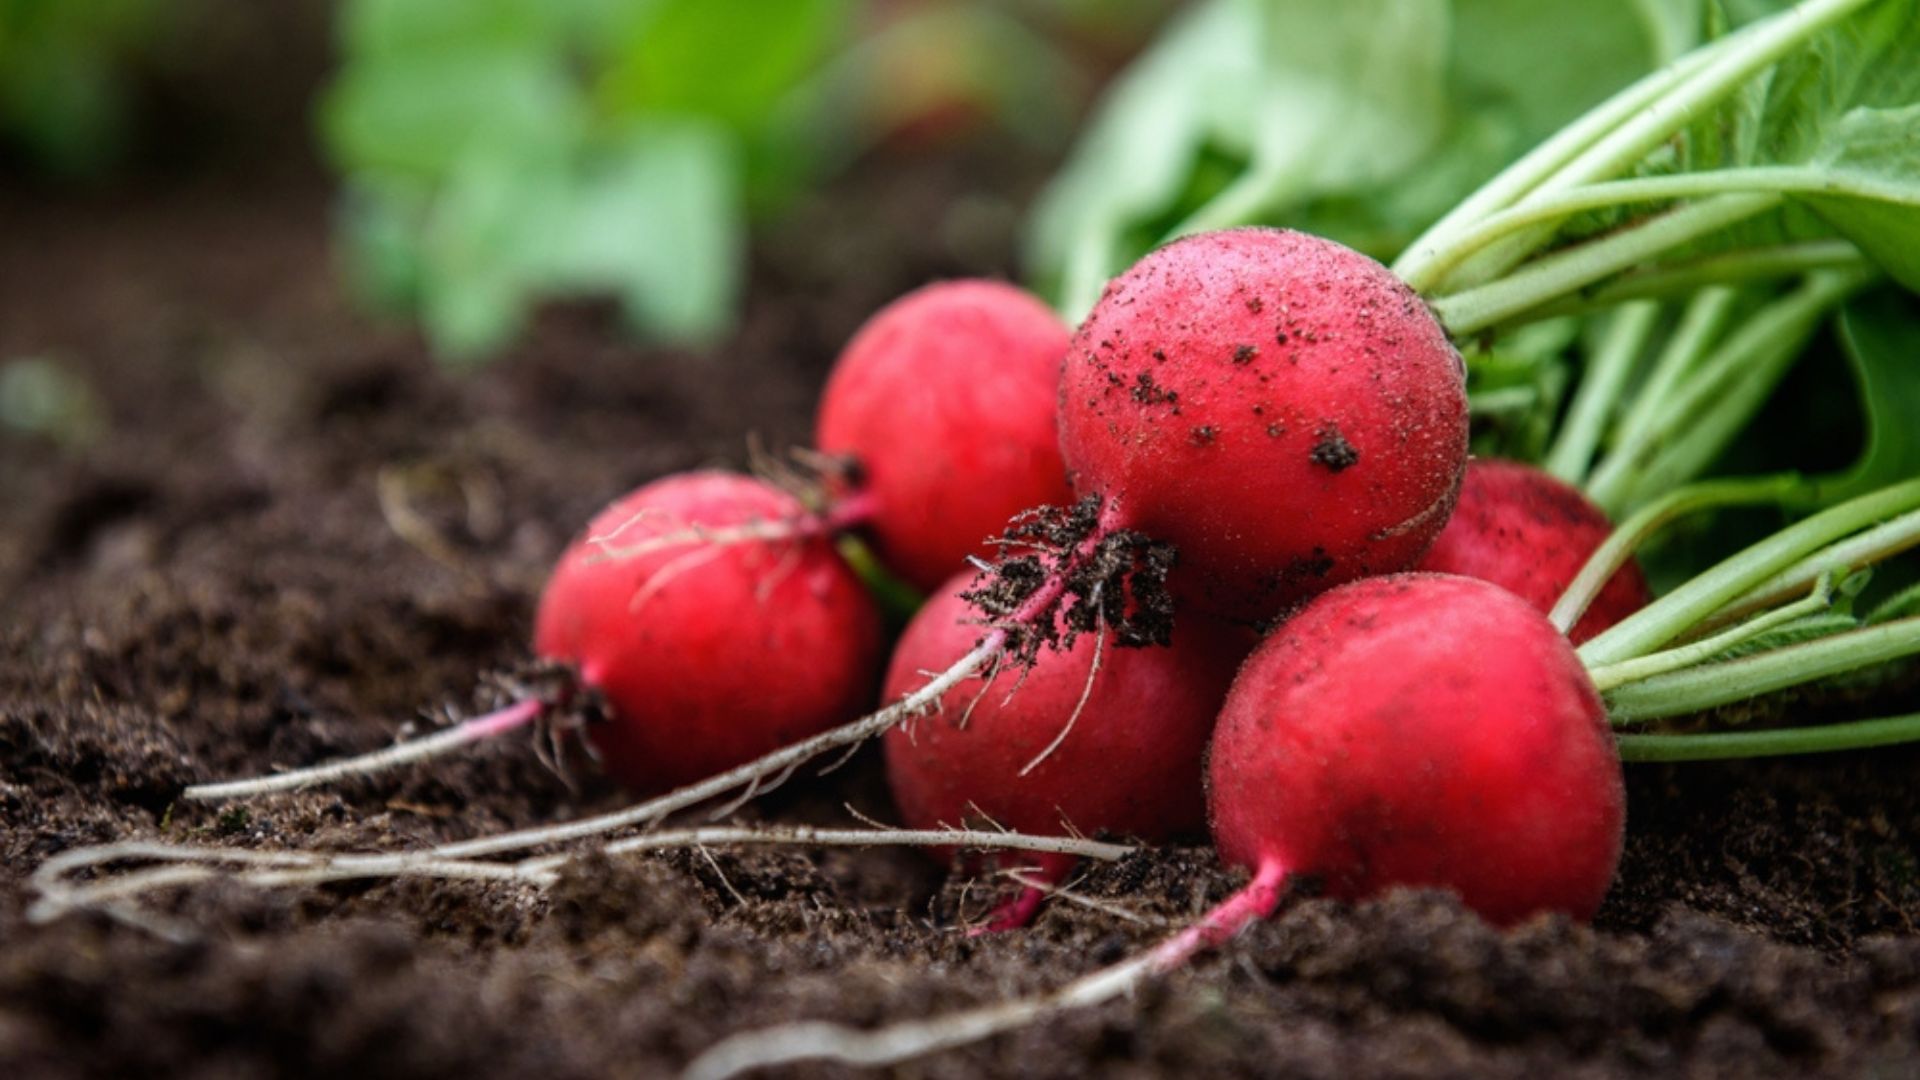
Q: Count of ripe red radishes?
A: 6